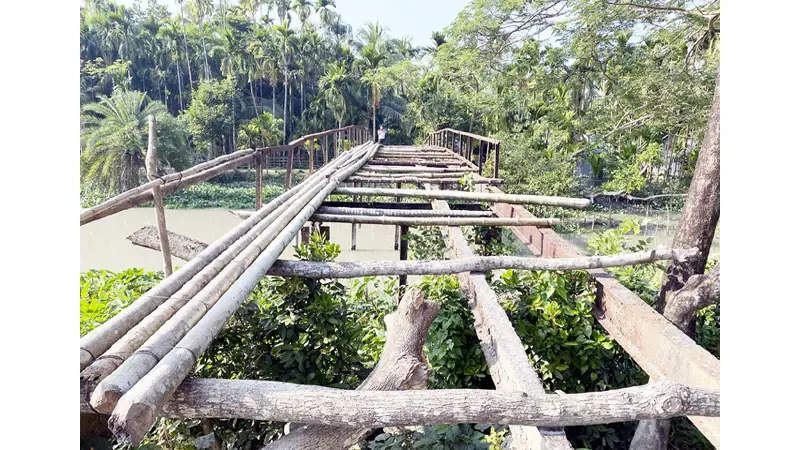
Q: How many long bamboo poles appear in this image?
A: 4